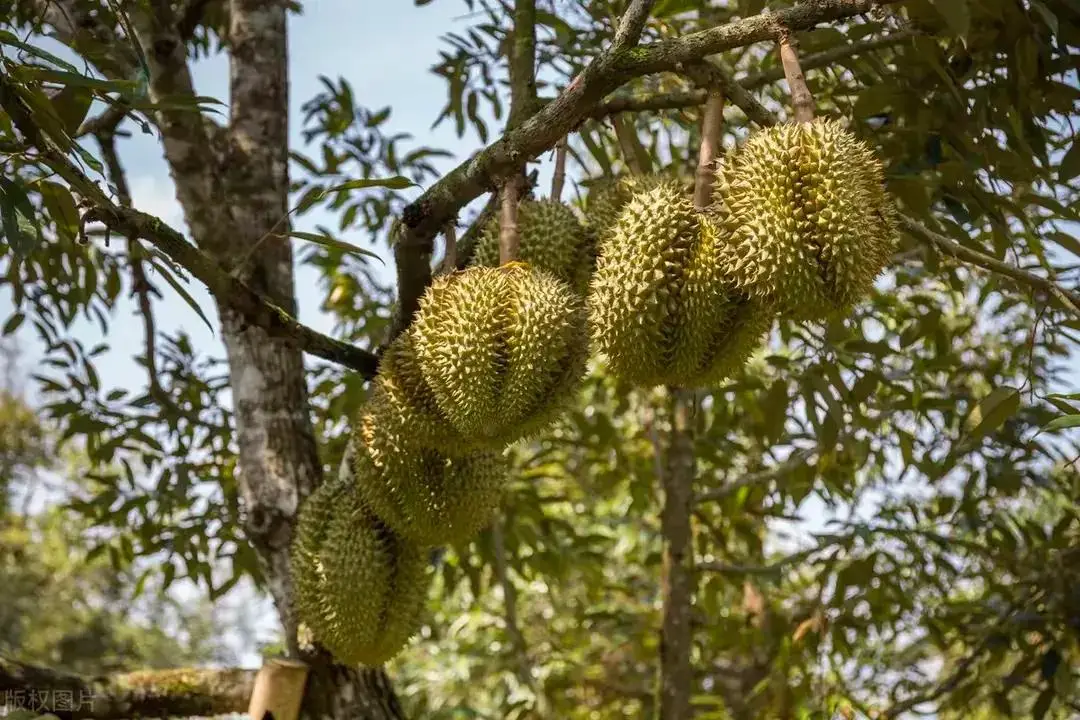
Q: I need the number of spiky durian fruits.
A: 7